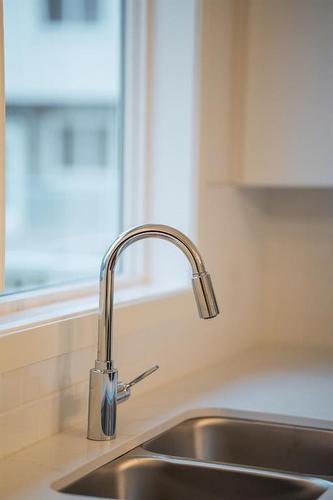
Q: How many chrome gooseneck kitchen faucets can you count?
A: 1